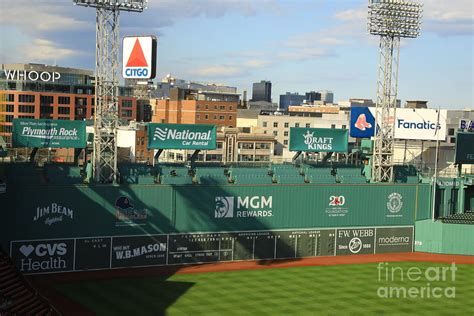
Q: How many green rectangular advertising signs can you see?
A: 3